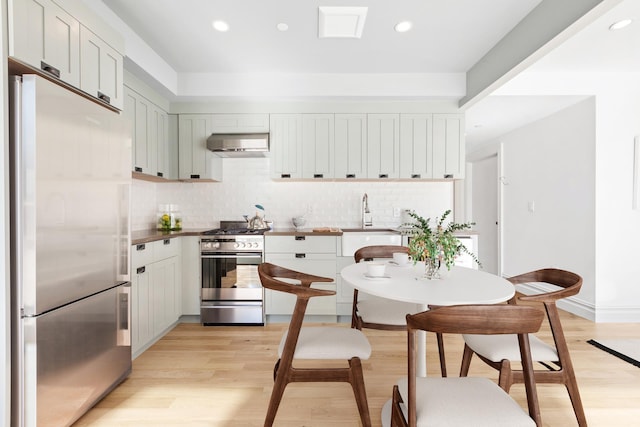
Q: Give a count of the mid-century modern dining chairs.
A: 4